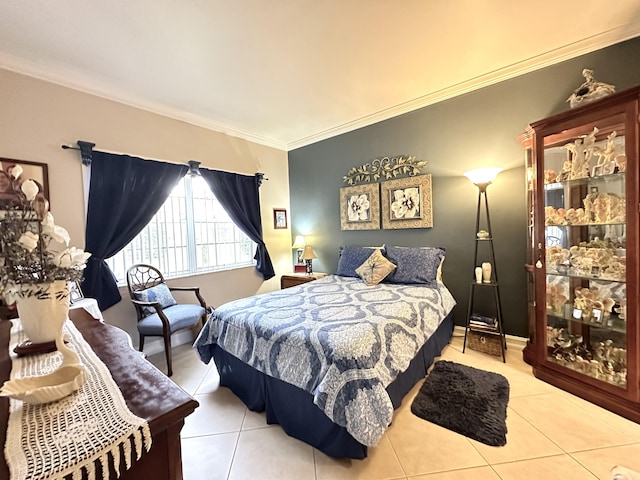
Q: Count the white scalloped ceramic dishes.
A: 1